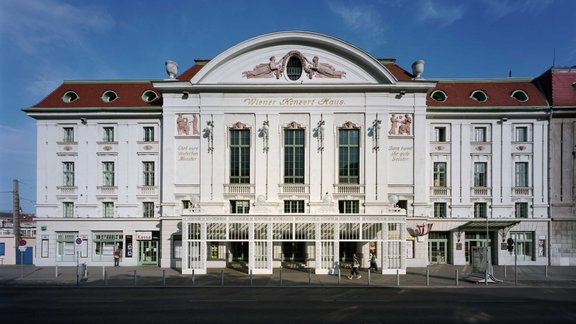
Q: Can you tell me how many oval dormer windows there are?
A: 6